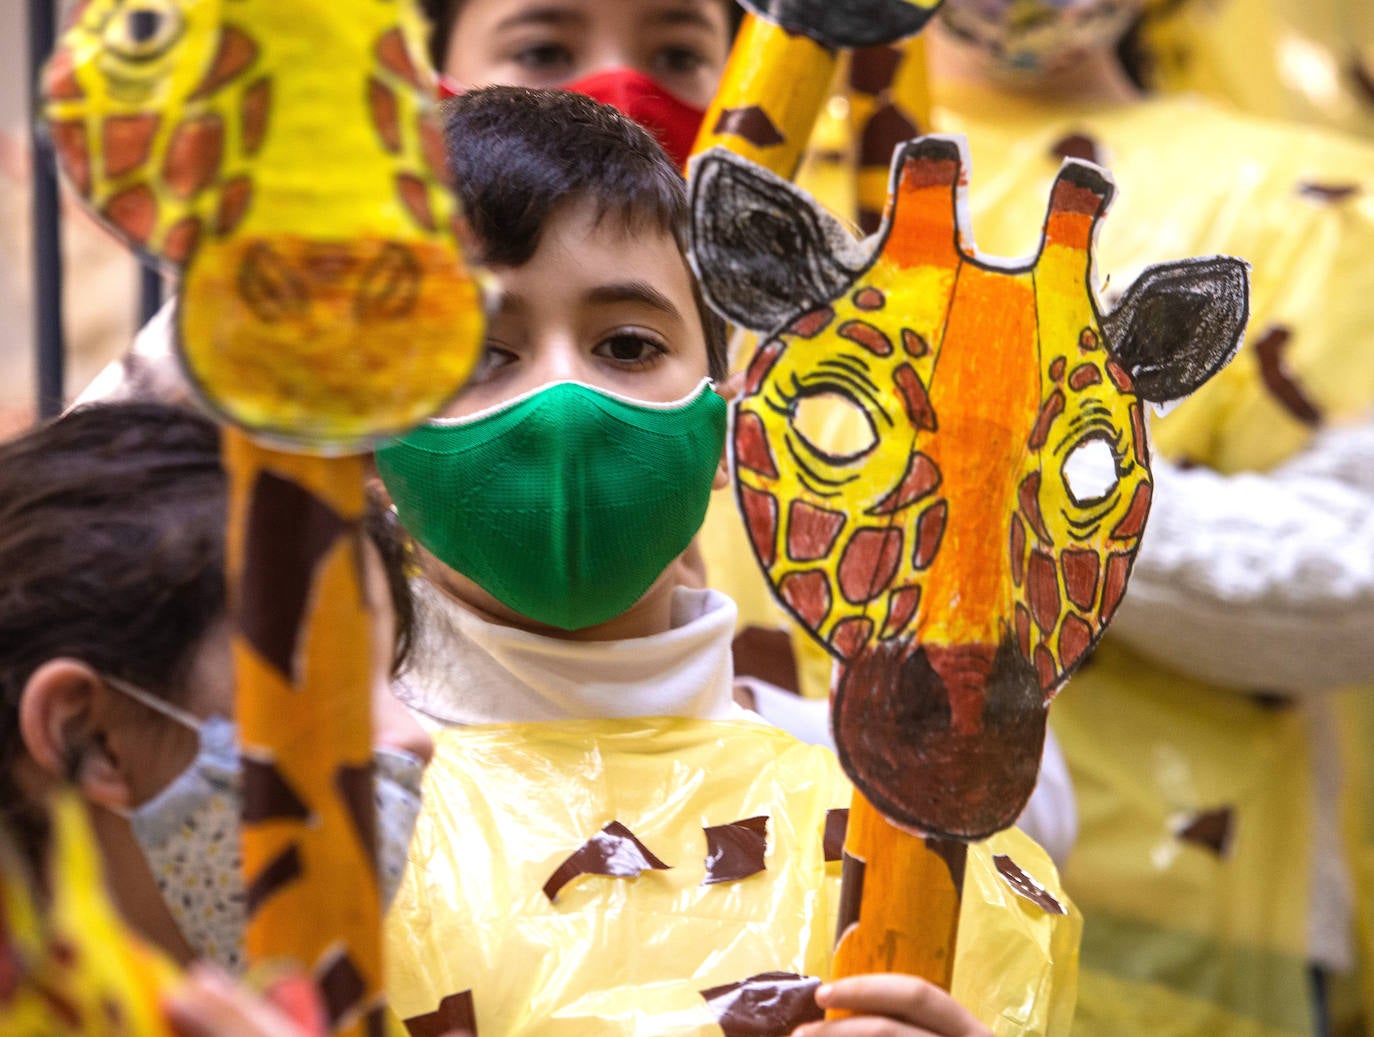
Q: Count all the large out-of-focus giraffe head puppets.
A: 1